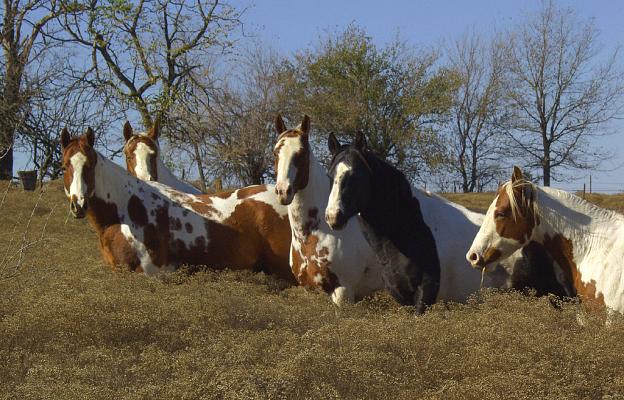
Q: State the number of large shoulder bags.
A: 0